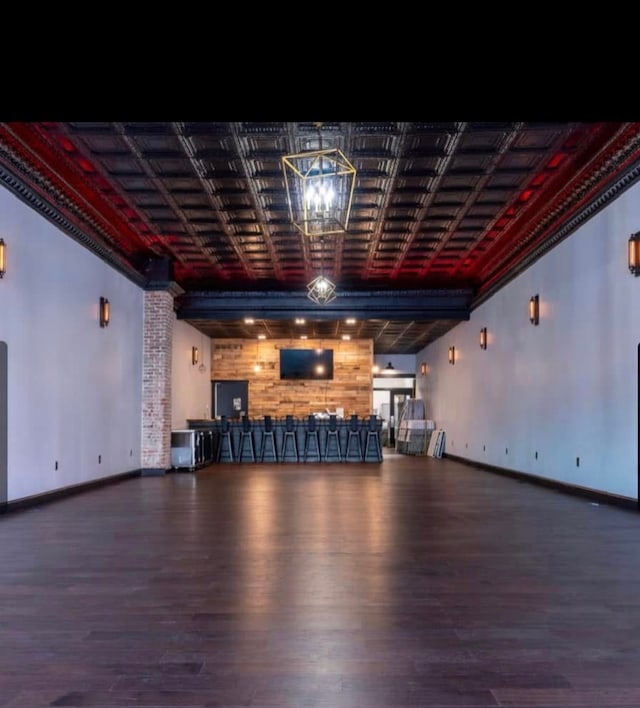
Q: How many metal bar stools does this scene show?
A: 8